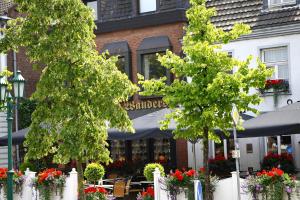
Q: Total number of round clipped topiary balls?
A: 2